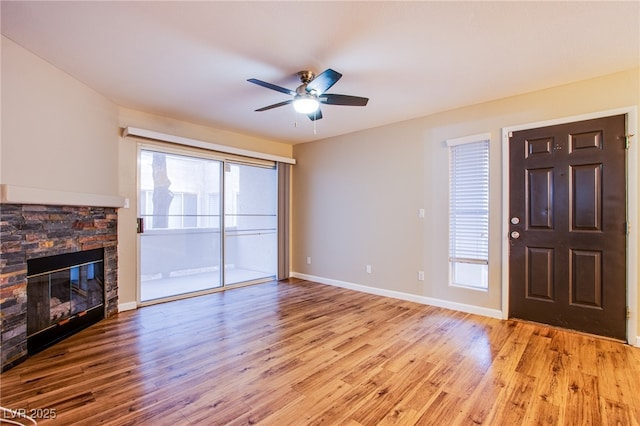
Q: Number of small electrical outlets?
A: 3